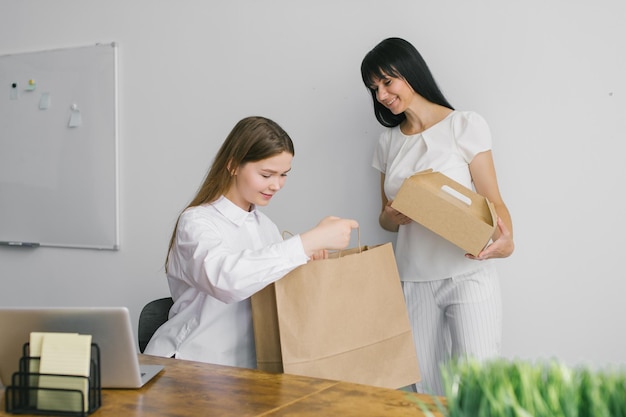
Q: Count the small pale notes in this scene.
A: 4